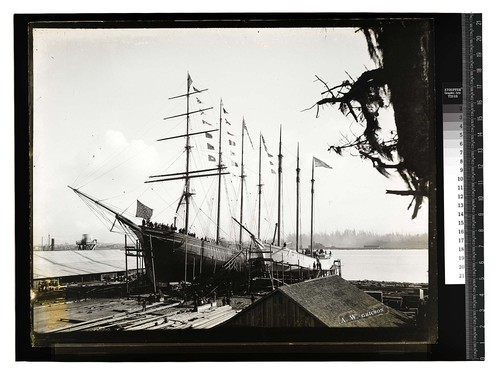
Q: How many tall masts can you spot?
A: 7